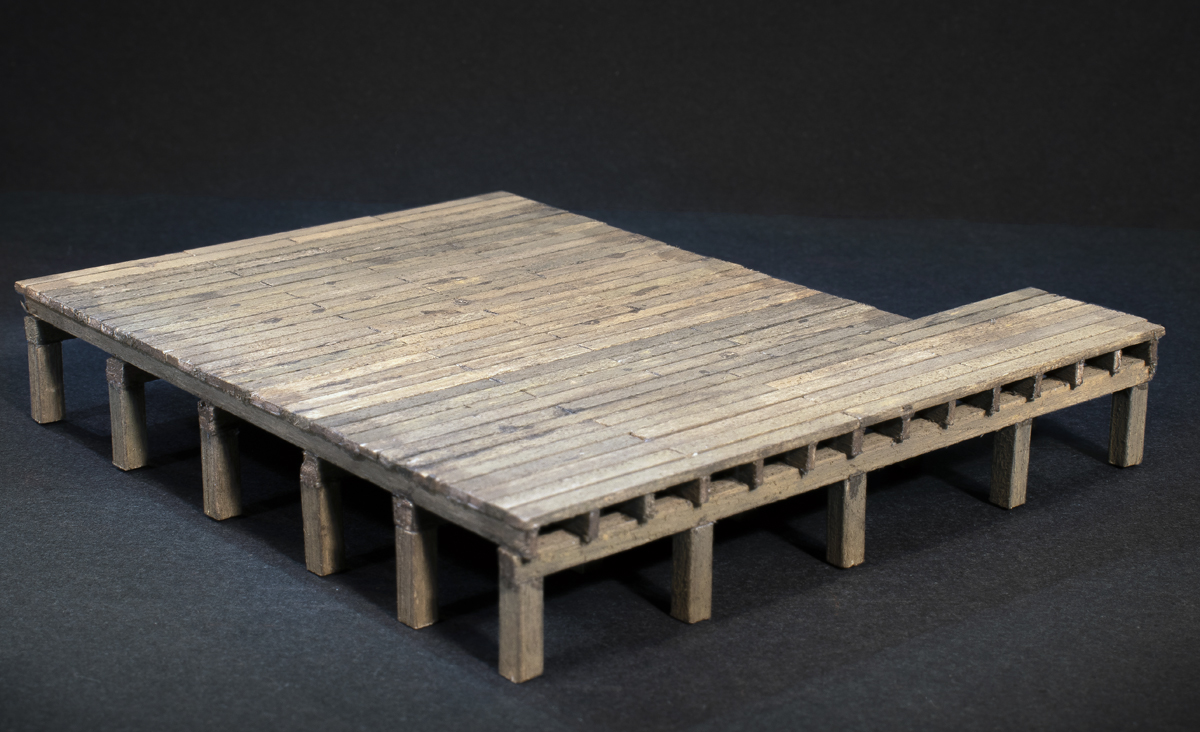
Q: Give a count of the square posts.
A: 10